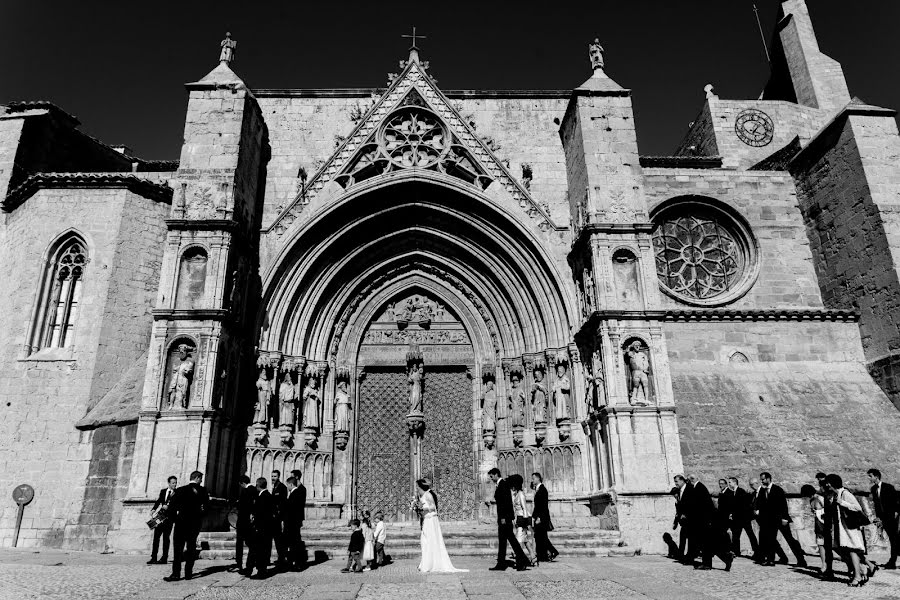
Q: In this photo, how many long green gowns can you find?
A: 0